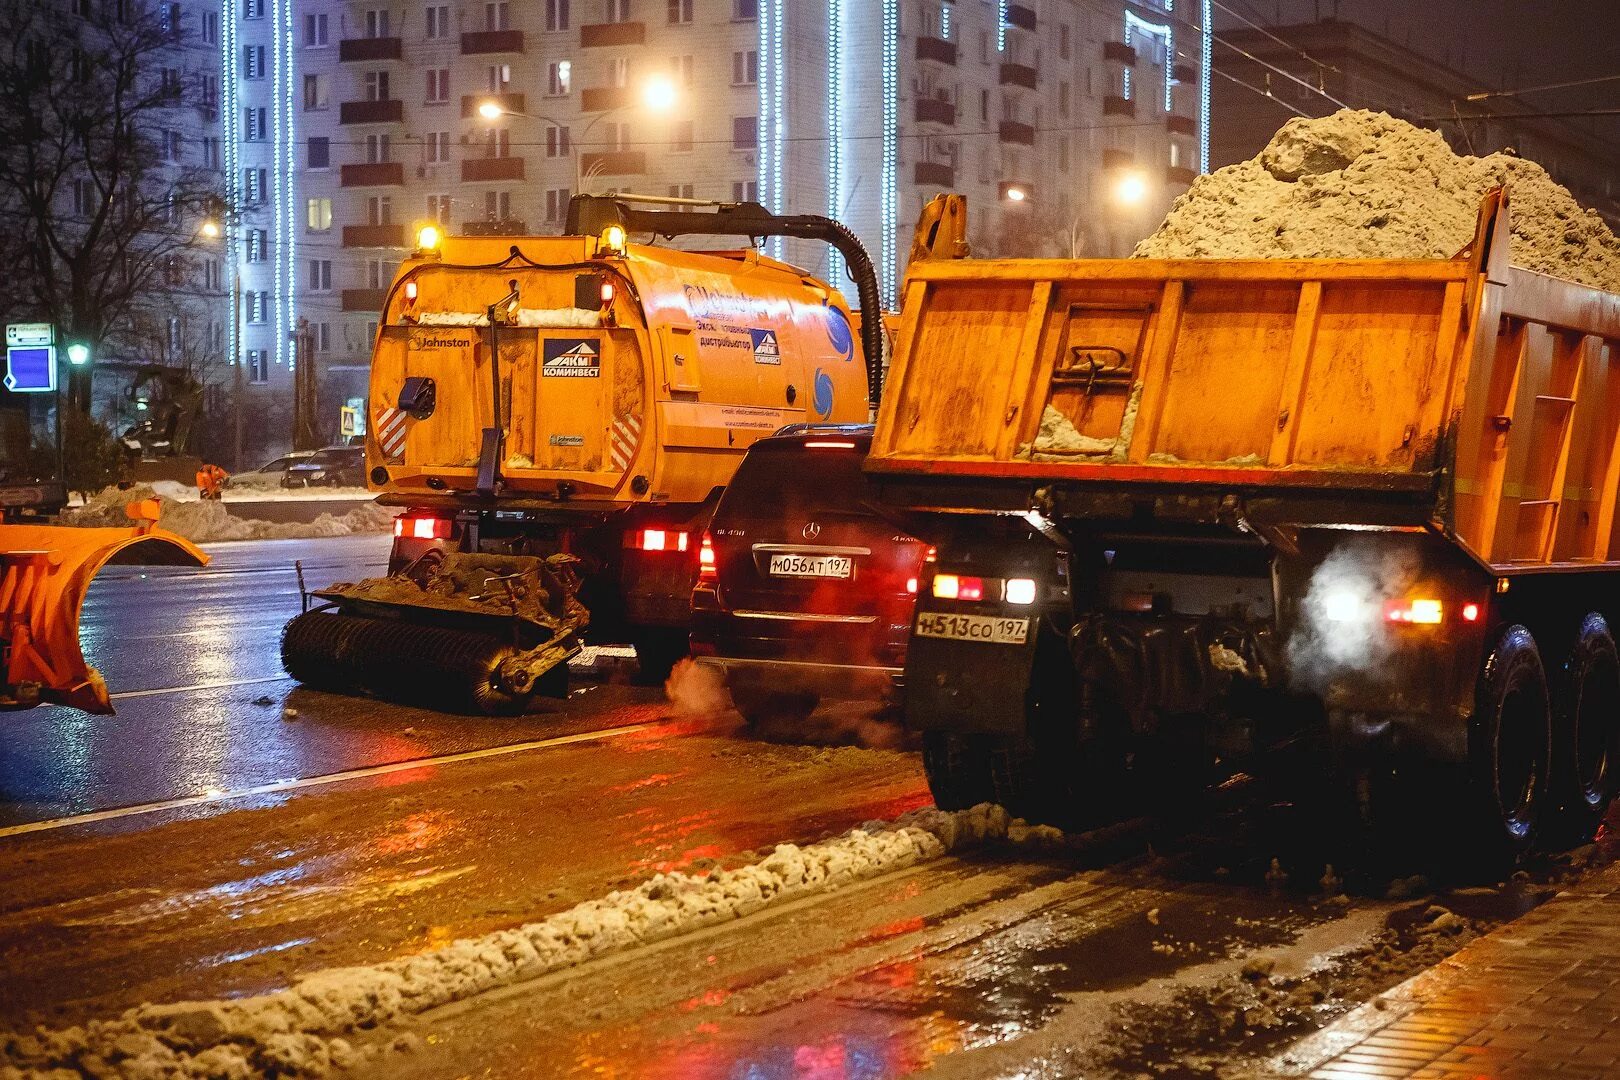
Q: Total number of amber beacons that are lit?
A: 2